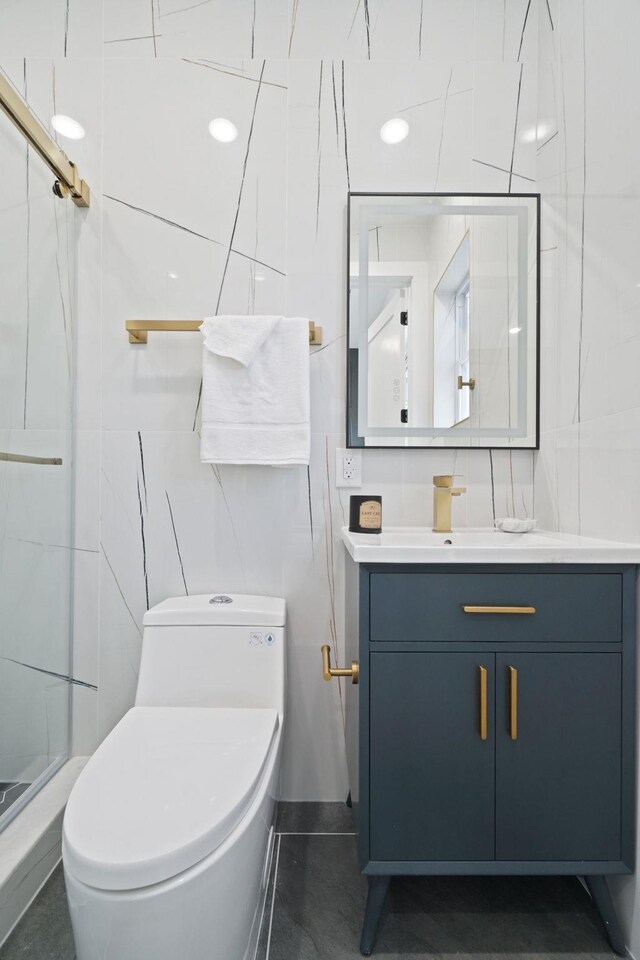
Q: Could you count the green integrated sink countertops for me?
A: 0